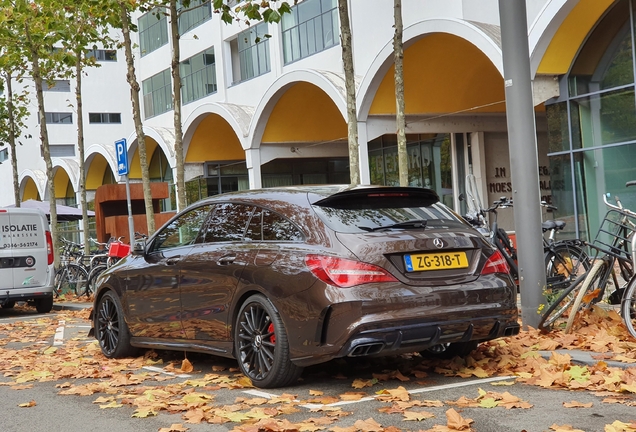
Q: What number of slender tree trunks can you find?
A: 7